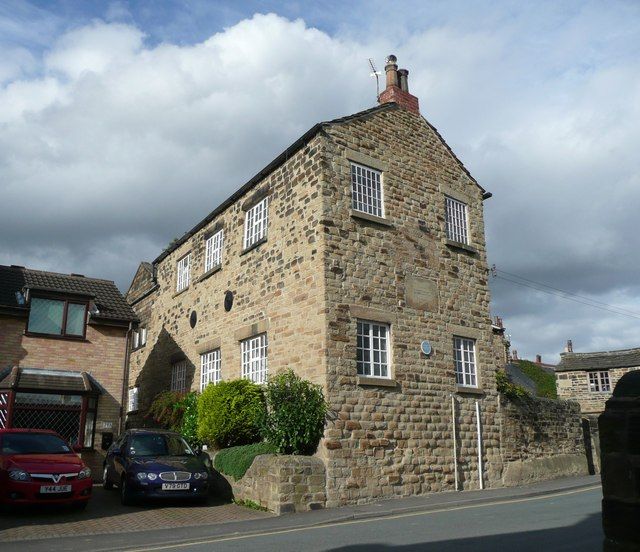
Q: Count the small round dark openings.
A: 2